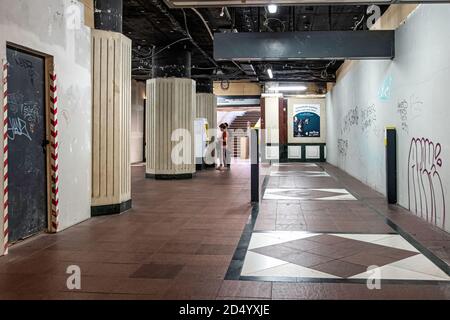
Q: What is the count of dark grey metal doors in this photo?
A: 1